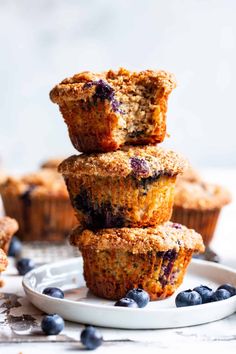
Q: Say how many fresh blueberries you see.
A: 11